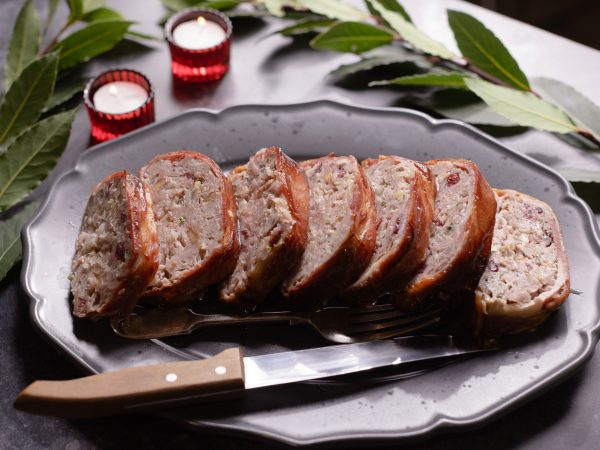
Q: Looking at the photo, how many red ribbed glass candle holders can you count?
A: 2